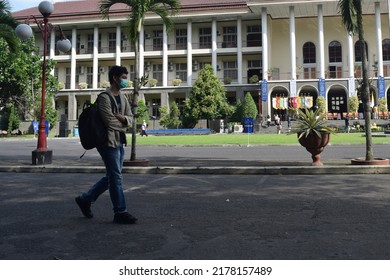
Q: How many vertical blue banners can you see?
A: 3